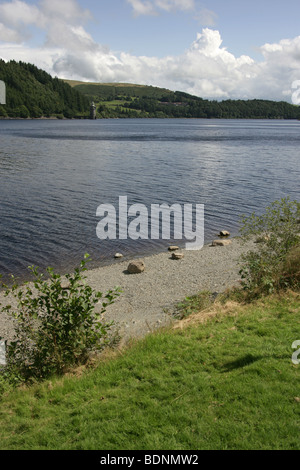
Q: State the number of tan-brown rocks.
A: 6